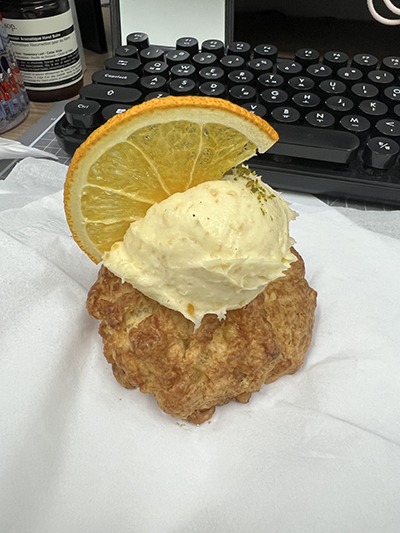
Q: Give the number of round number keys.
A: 9